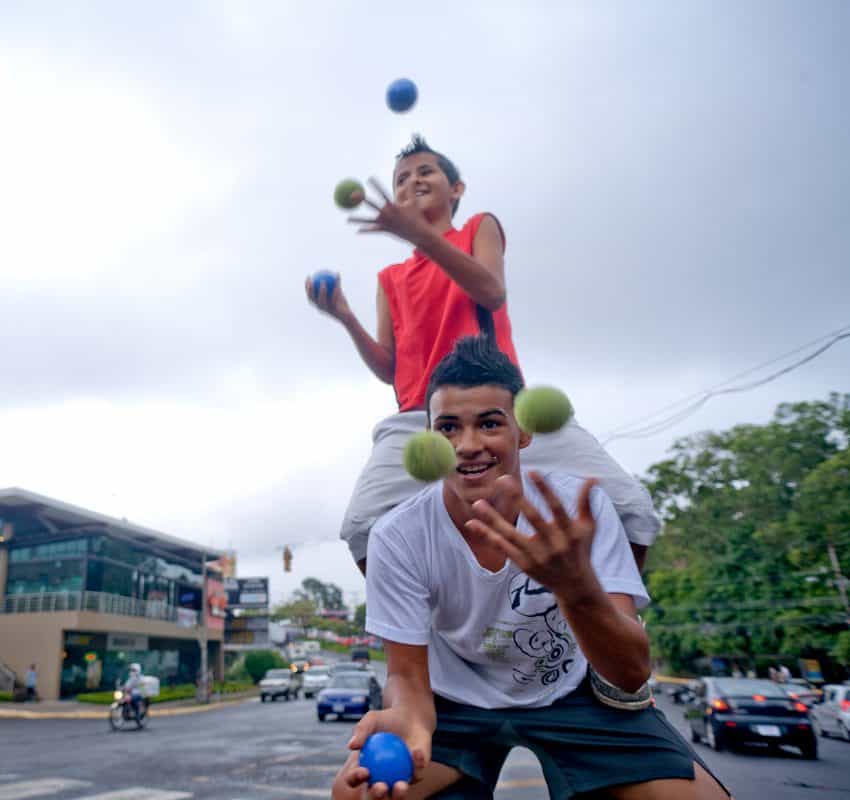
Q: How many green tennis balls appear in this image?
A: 3